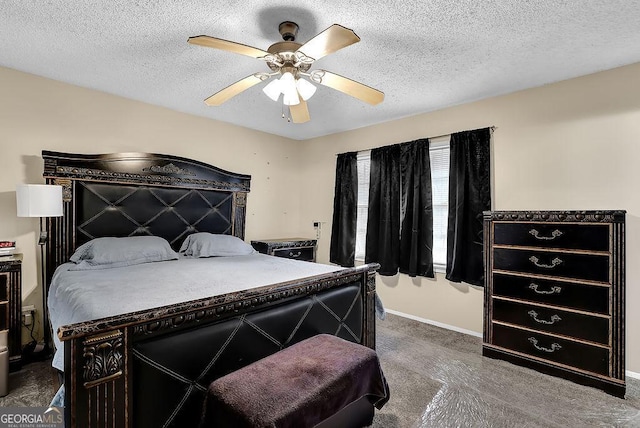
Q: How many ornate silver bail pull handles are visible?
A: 6